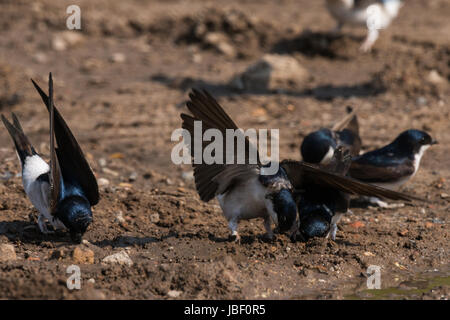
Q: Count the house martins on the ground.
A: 6